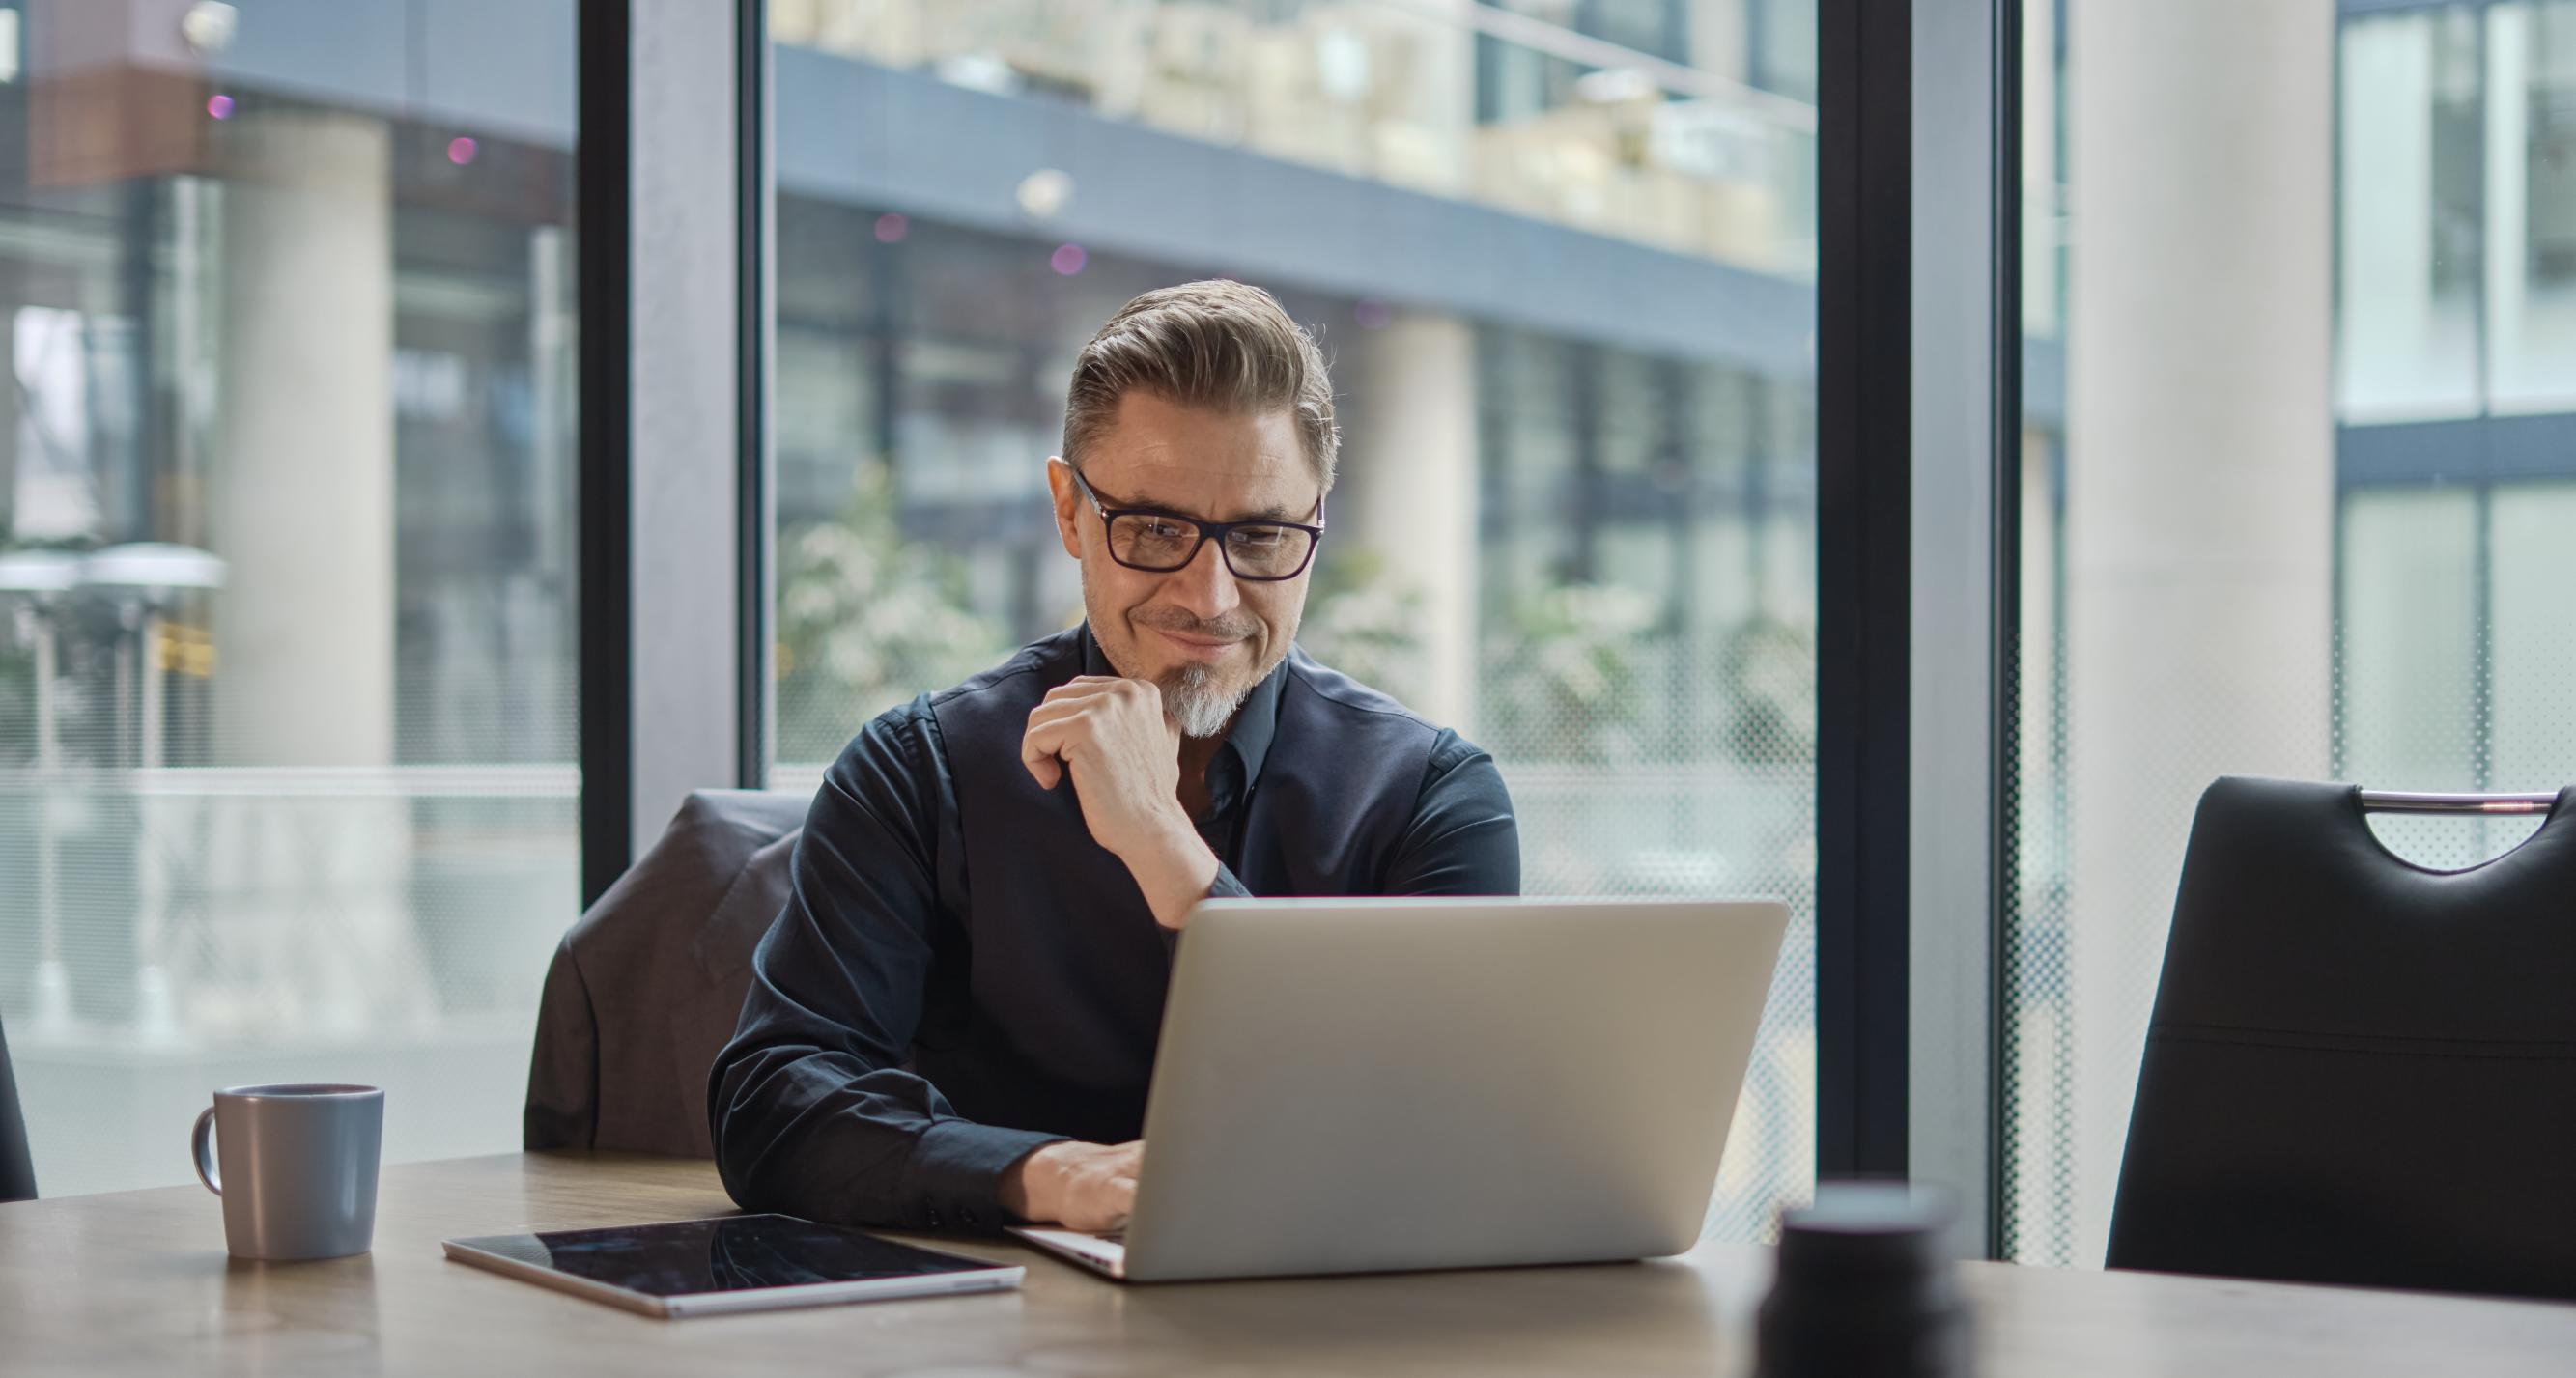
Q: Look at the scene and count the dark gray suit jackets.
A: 1